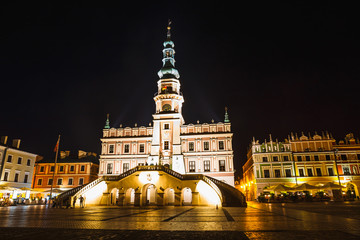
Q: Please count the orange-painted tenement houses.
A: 1